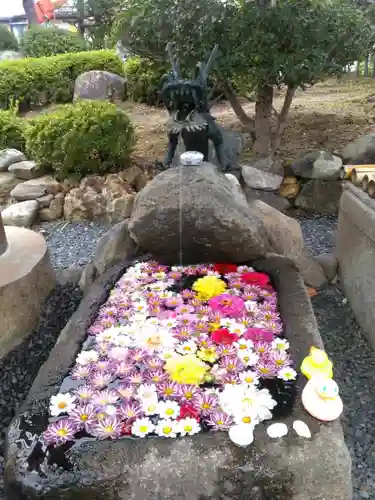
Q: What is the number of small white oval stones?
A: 3